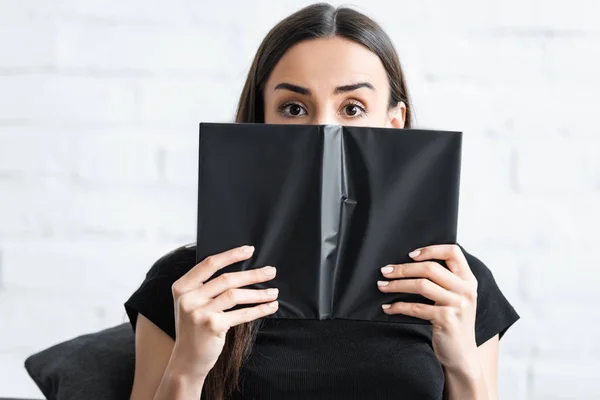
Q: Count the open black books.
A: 1